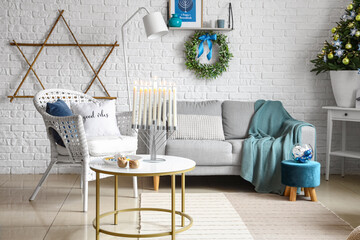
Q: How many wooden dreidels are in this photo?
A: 2